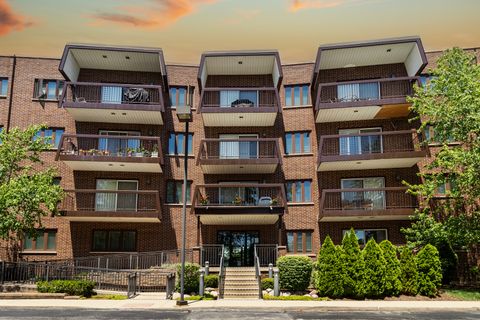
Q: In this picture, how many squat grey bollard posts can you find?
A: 4